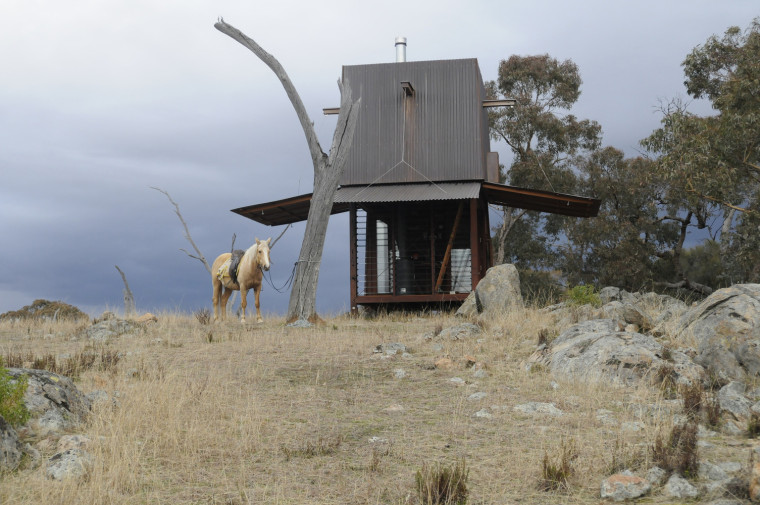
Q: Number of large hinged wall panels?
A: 3